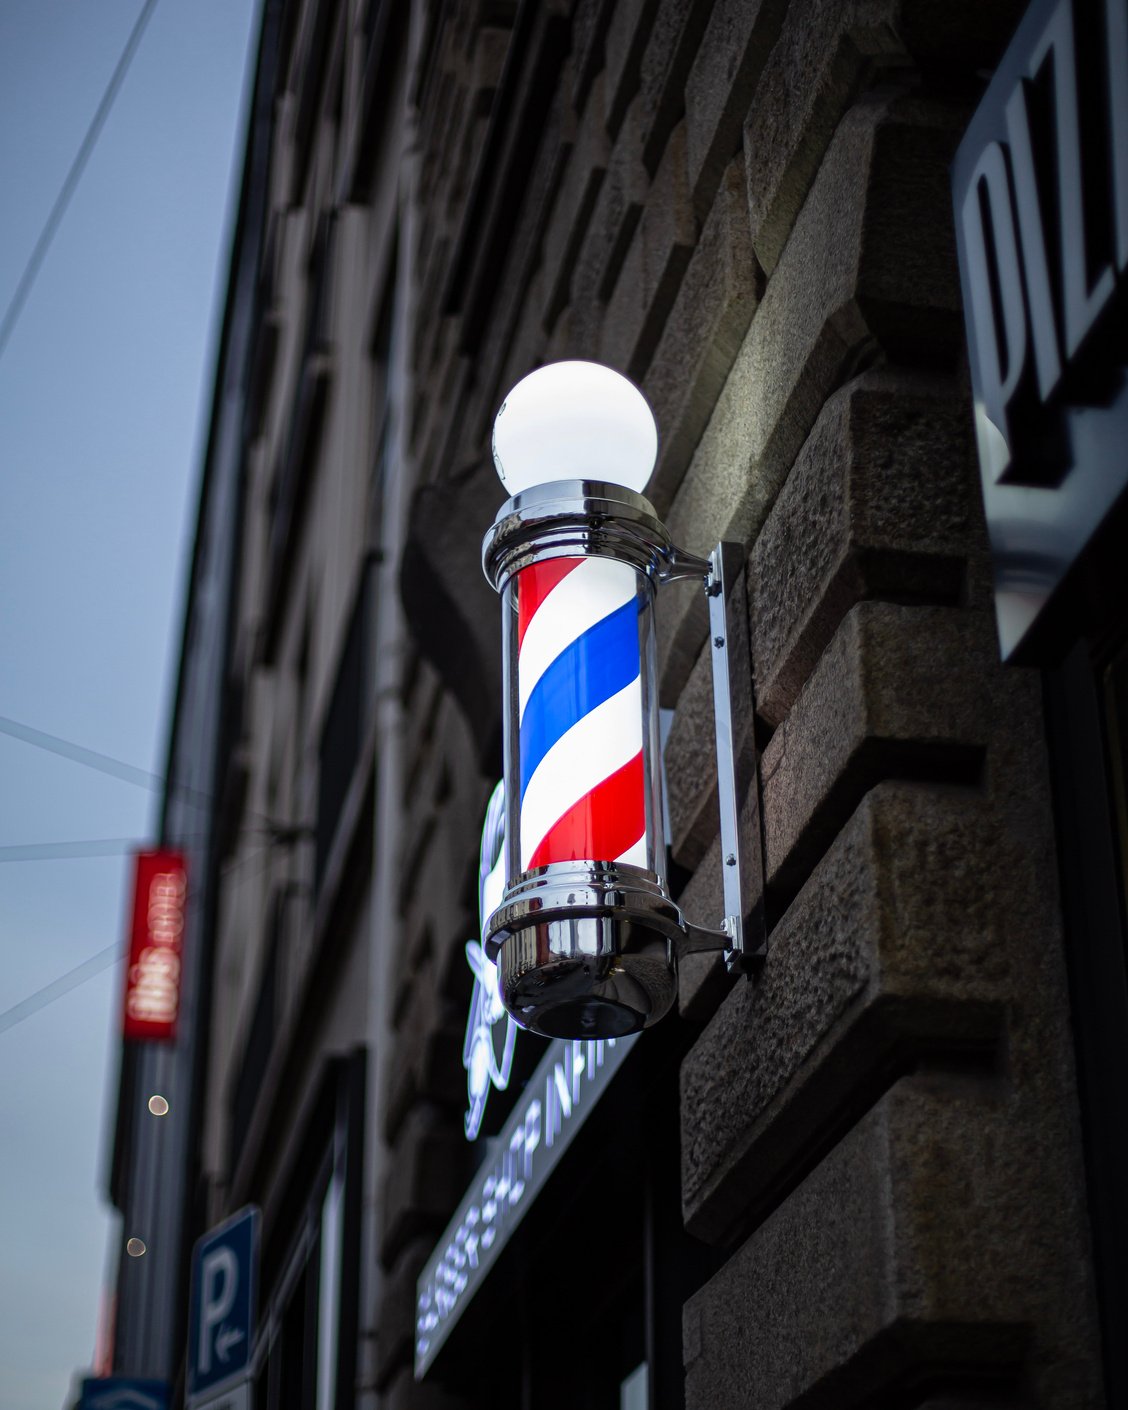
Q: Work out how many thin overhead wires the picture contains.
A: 4